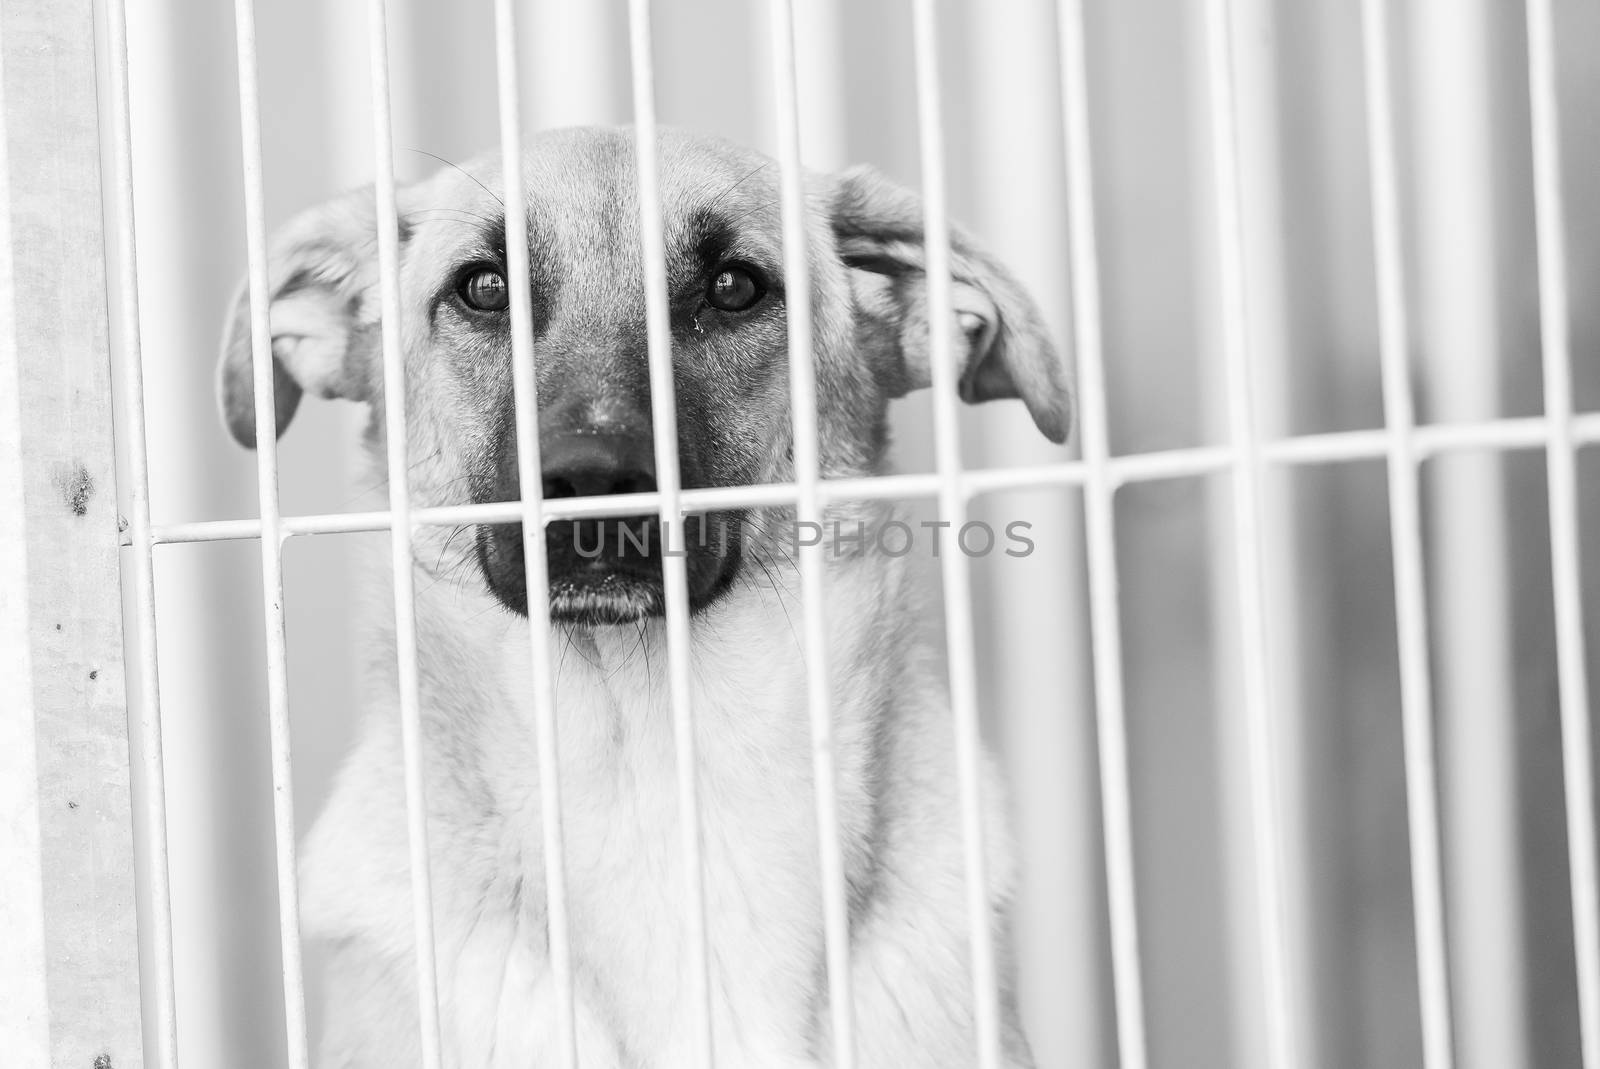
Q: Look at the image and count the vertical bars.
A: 11